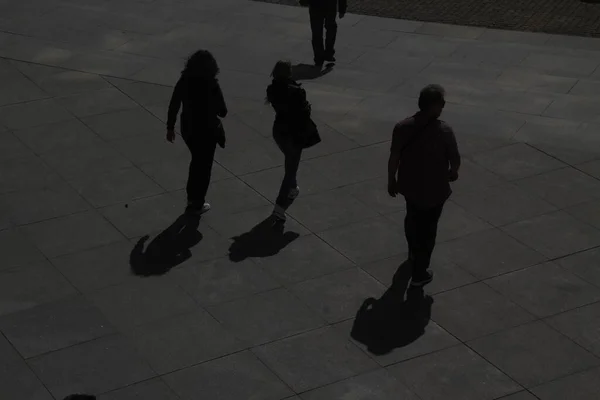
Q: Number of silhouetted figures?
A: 4